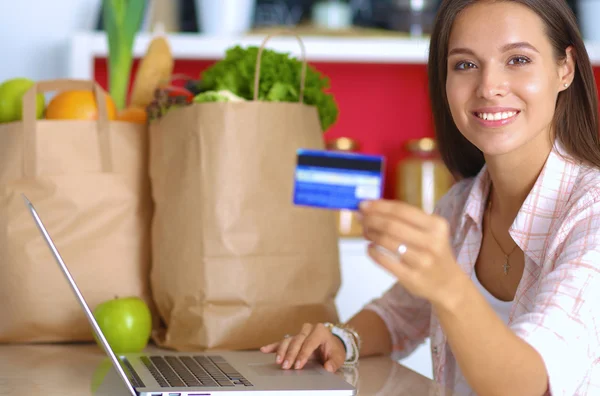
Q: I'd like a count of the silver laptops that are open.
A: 1